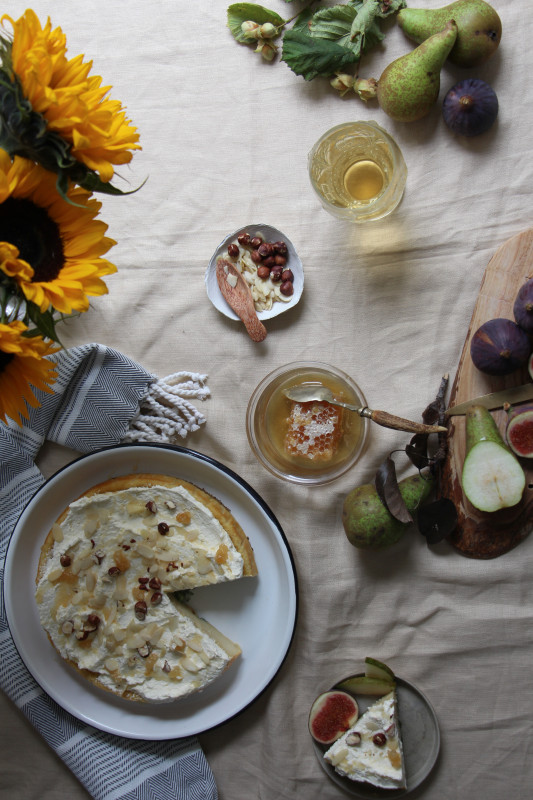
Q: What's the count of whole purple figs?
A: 3